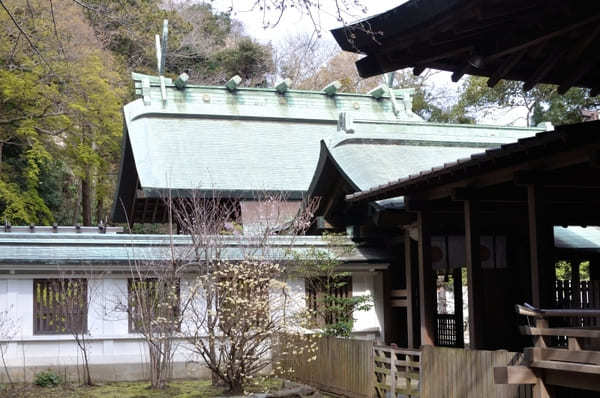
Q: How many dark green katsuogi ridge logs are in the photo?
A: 5